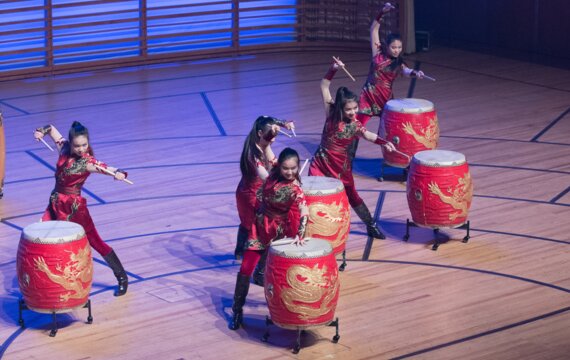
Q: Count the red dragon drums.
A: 5